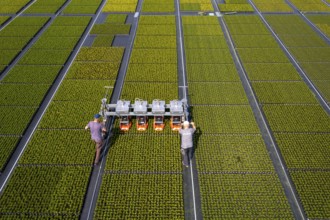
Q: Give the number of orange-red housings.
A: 4